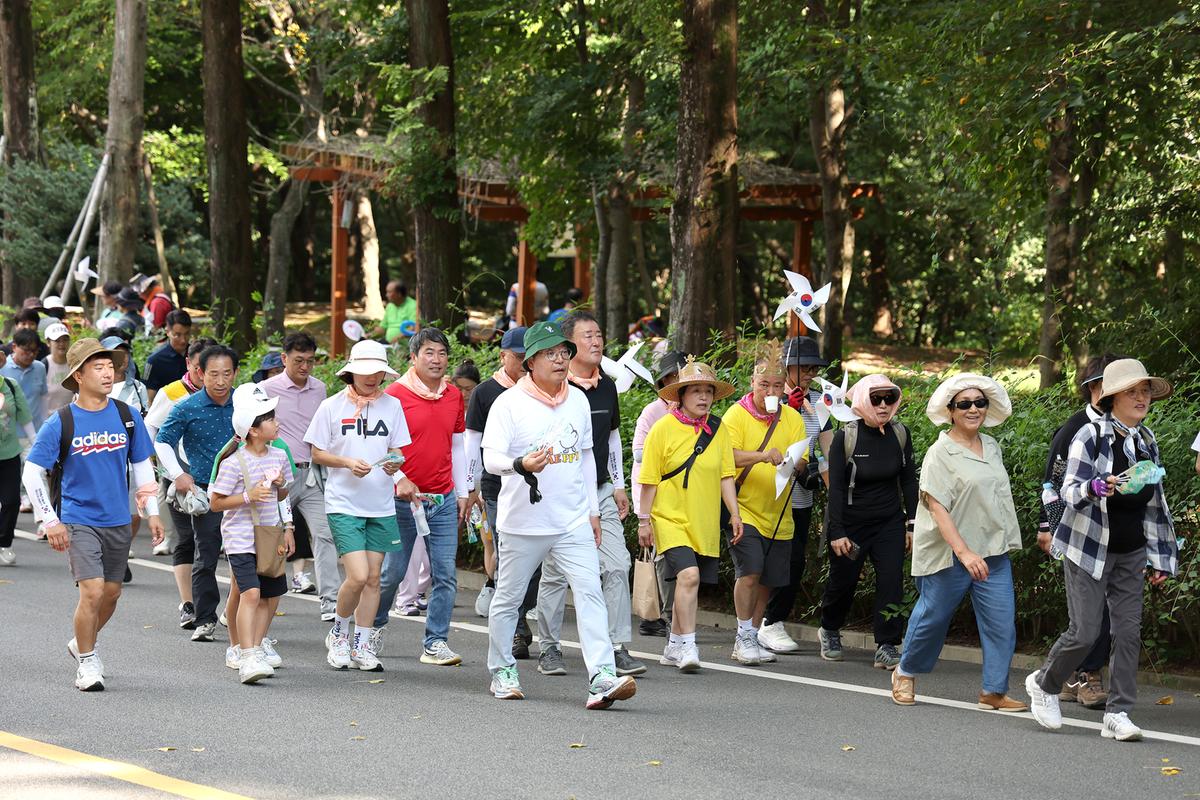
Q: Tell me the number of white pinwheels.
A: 5